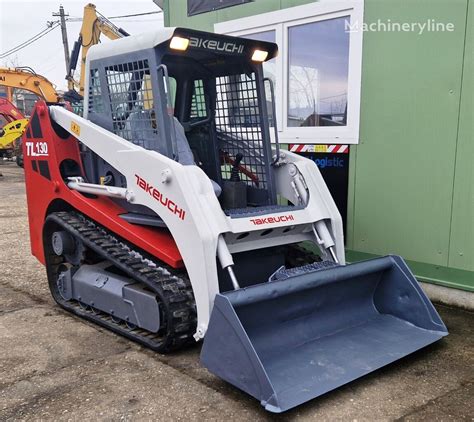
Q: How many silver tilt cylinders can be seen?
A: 2